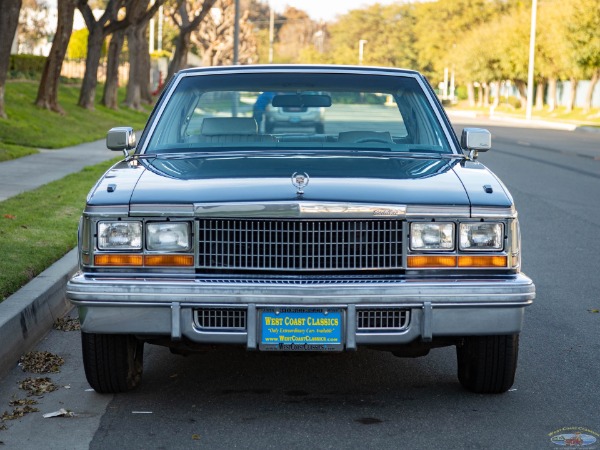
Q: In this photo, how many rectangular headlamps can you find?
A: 4